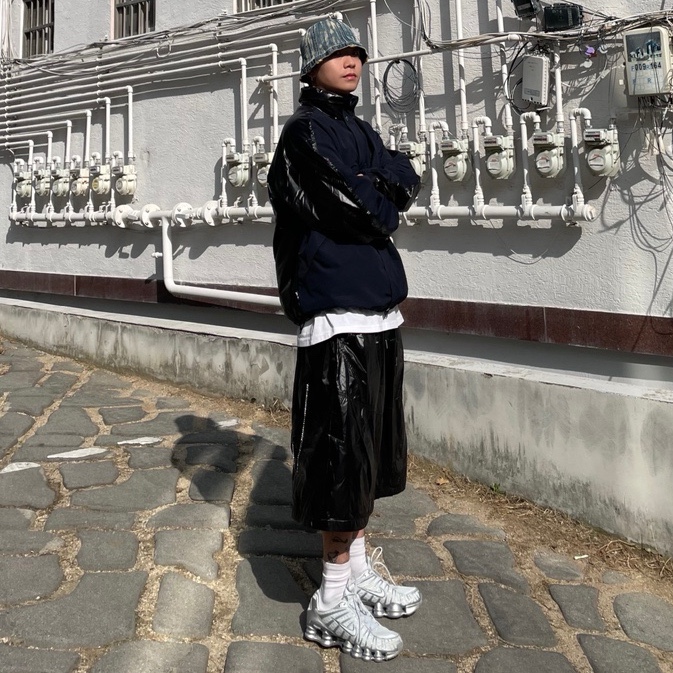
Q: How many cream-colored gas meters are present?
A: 13